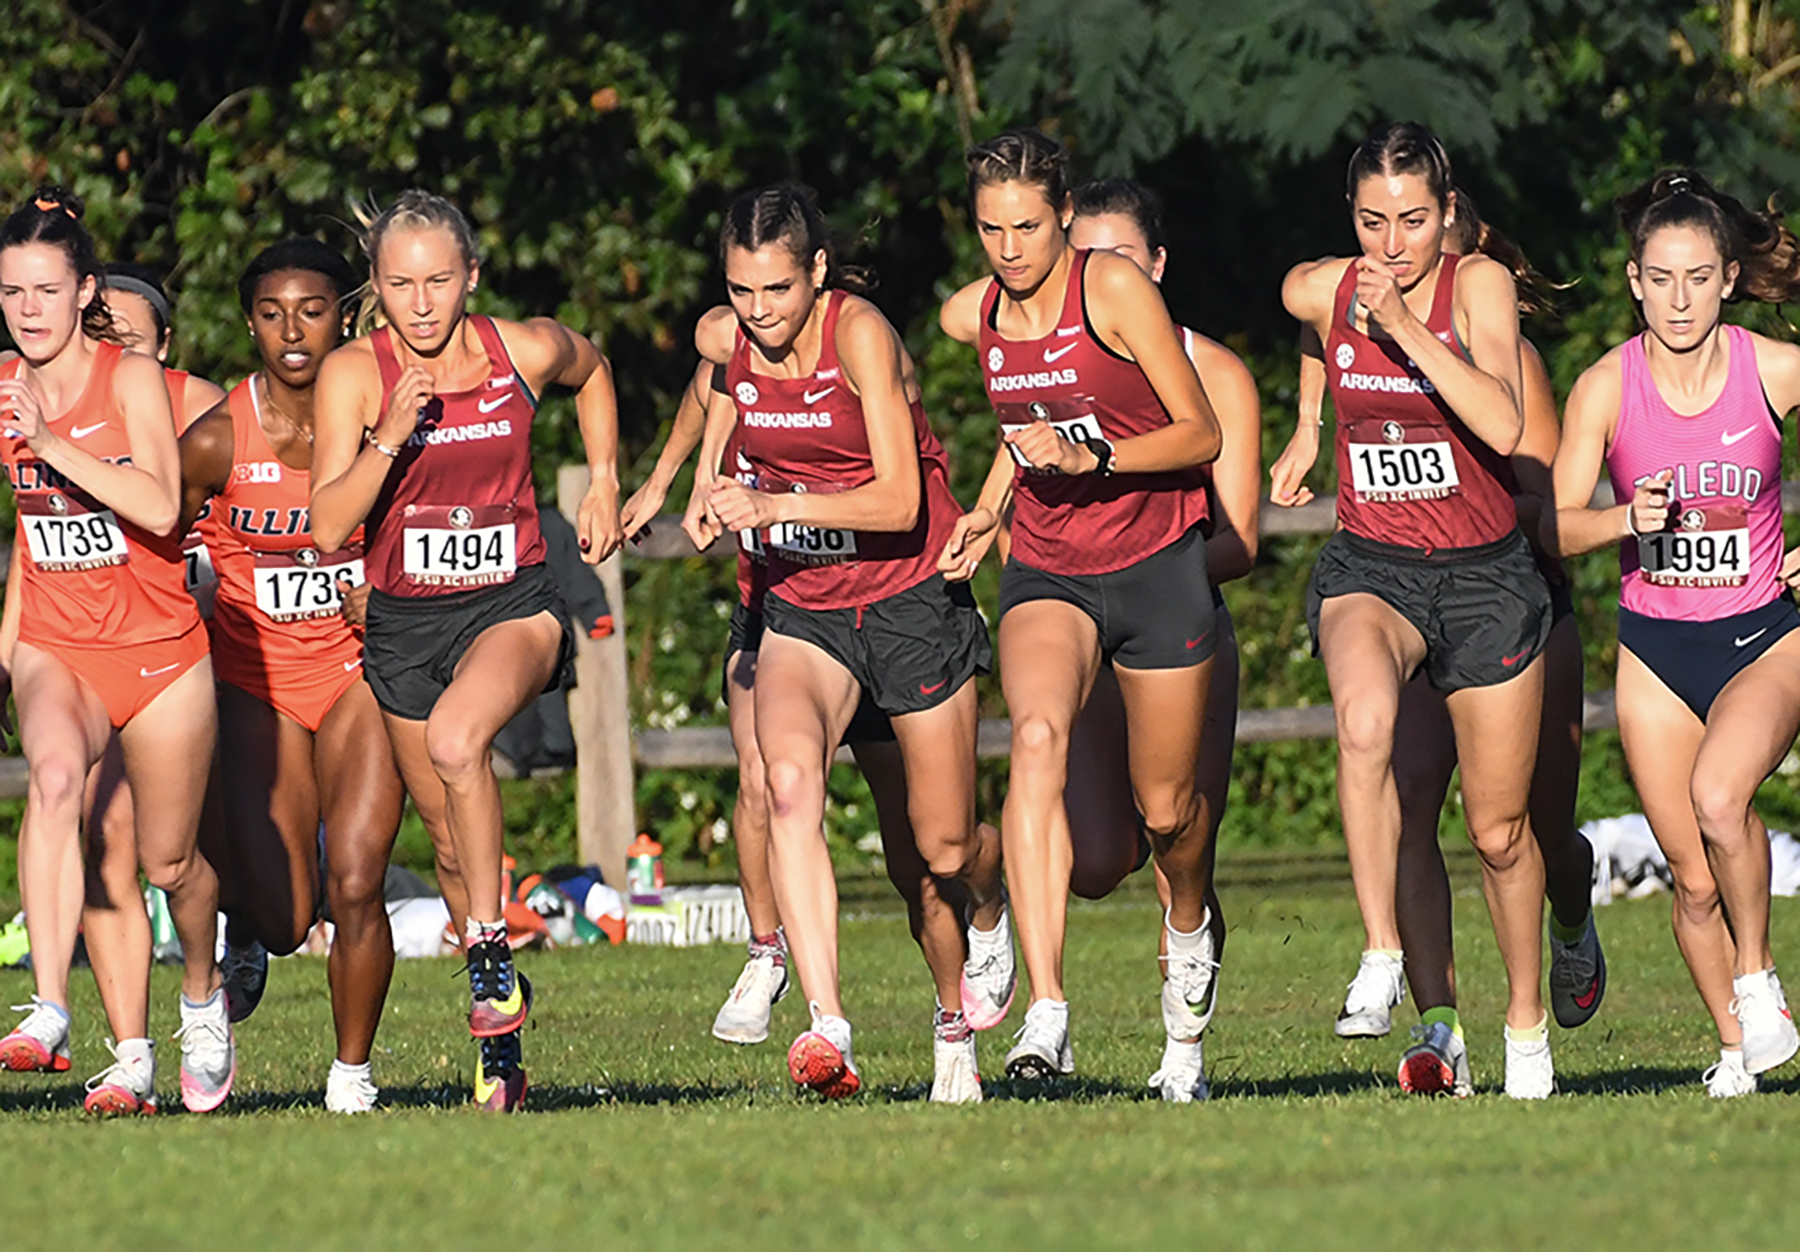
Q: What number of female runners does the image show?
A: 11